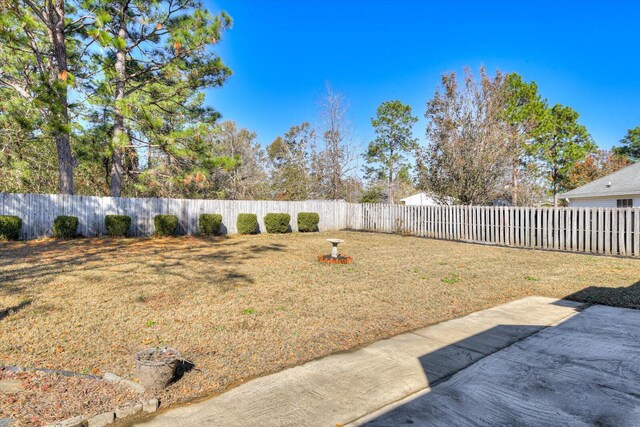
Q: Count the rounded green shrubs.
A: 8